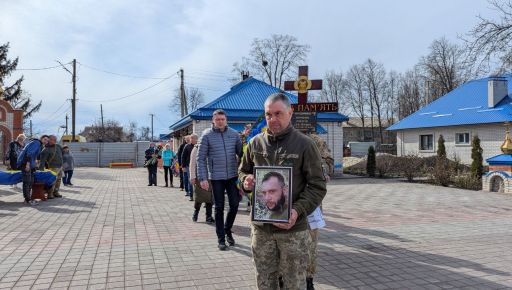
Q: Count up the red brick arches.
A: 1